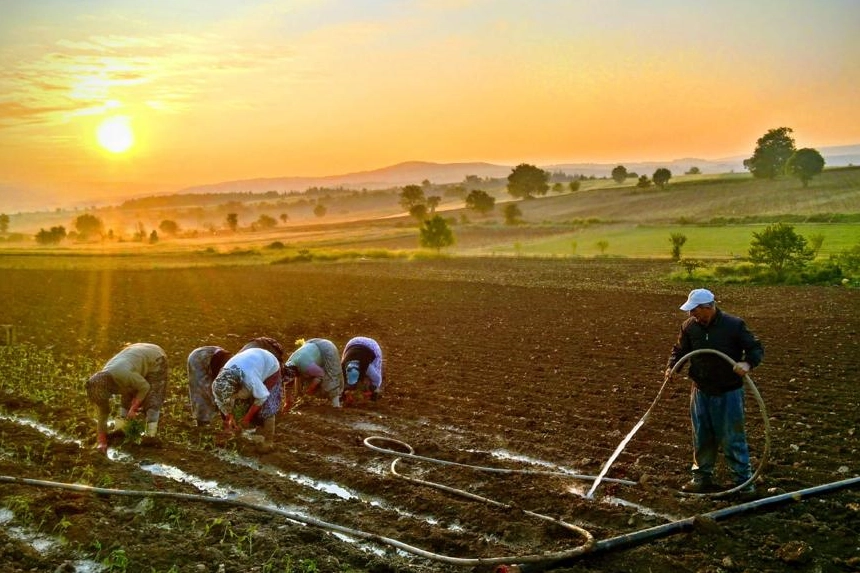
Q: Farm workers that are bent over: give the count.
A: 6